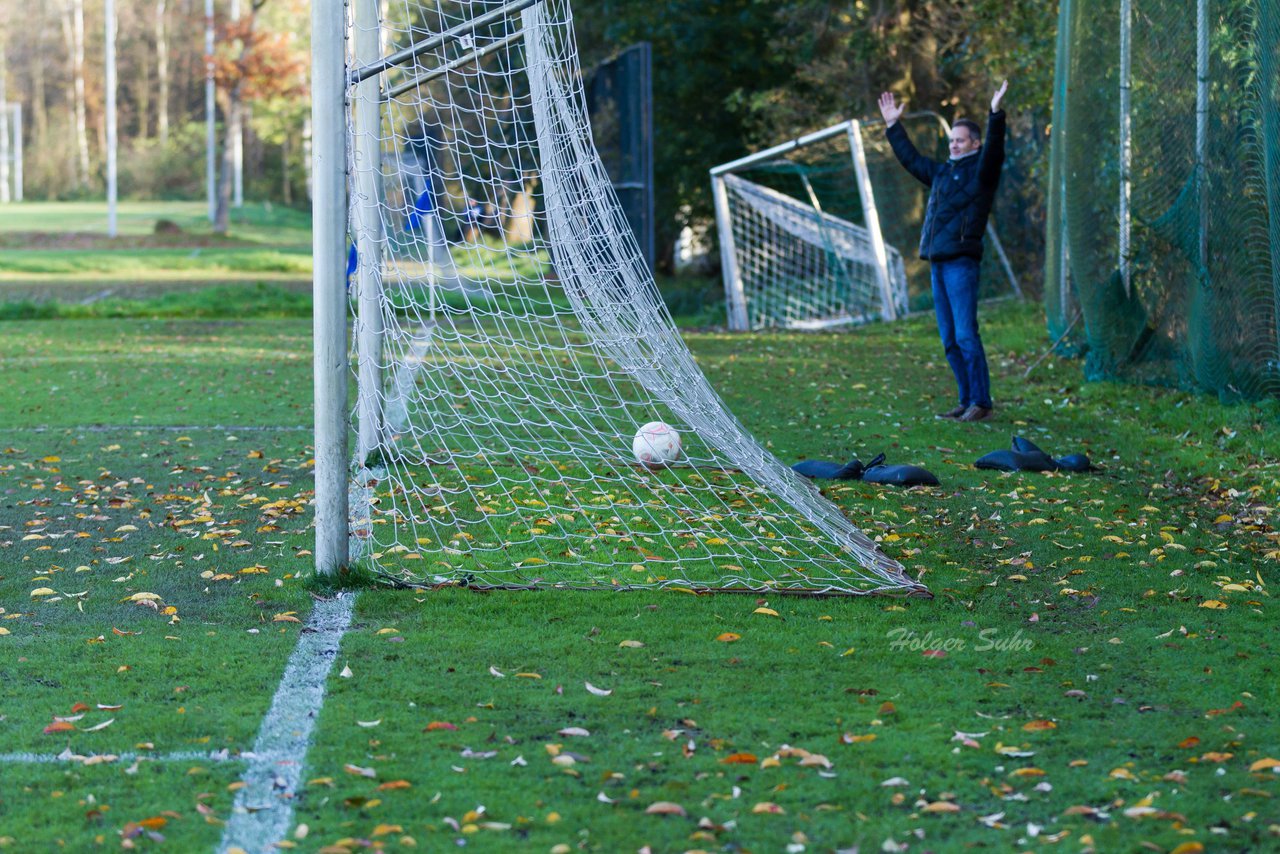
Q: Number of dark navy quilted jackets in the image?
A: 1